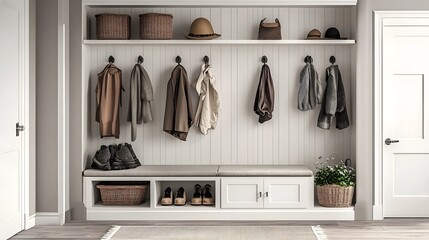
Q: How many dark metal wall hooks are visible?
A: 7